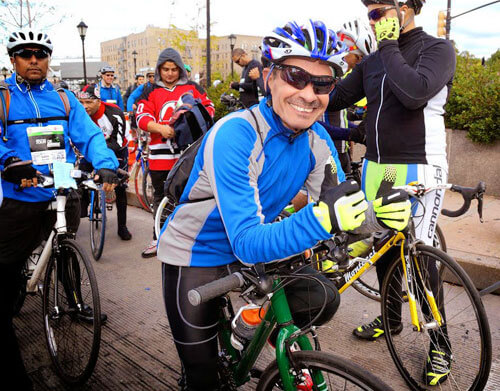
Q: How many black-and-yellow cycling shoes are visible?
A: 2